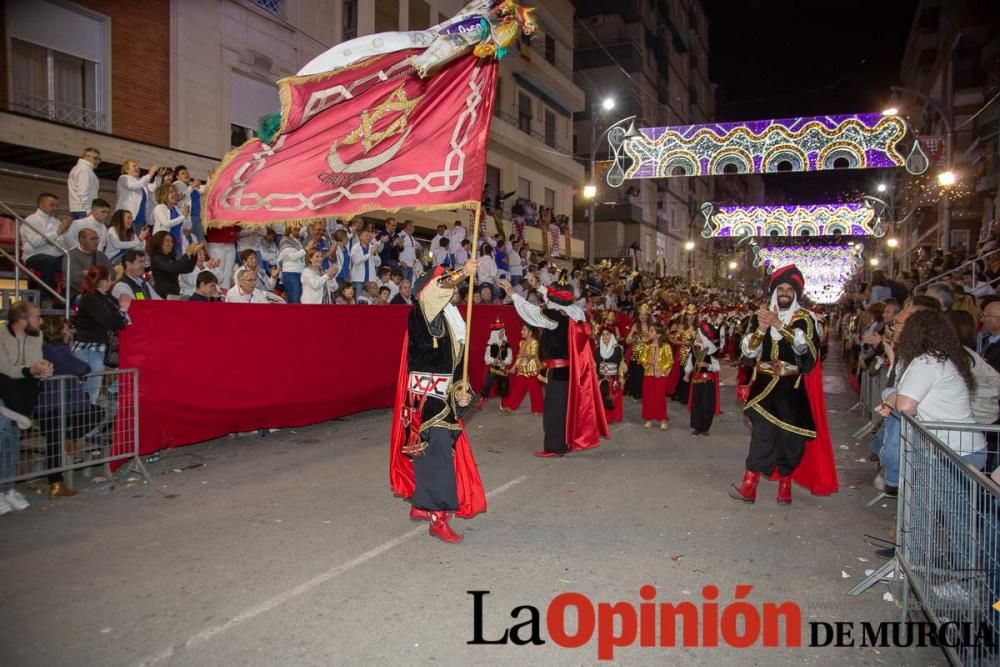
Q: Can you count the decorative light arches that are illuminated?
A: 3